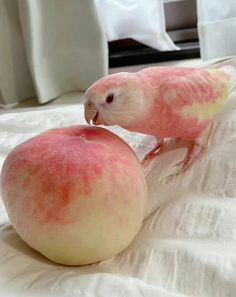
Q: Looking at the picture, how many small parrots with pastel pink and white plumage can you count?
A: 1